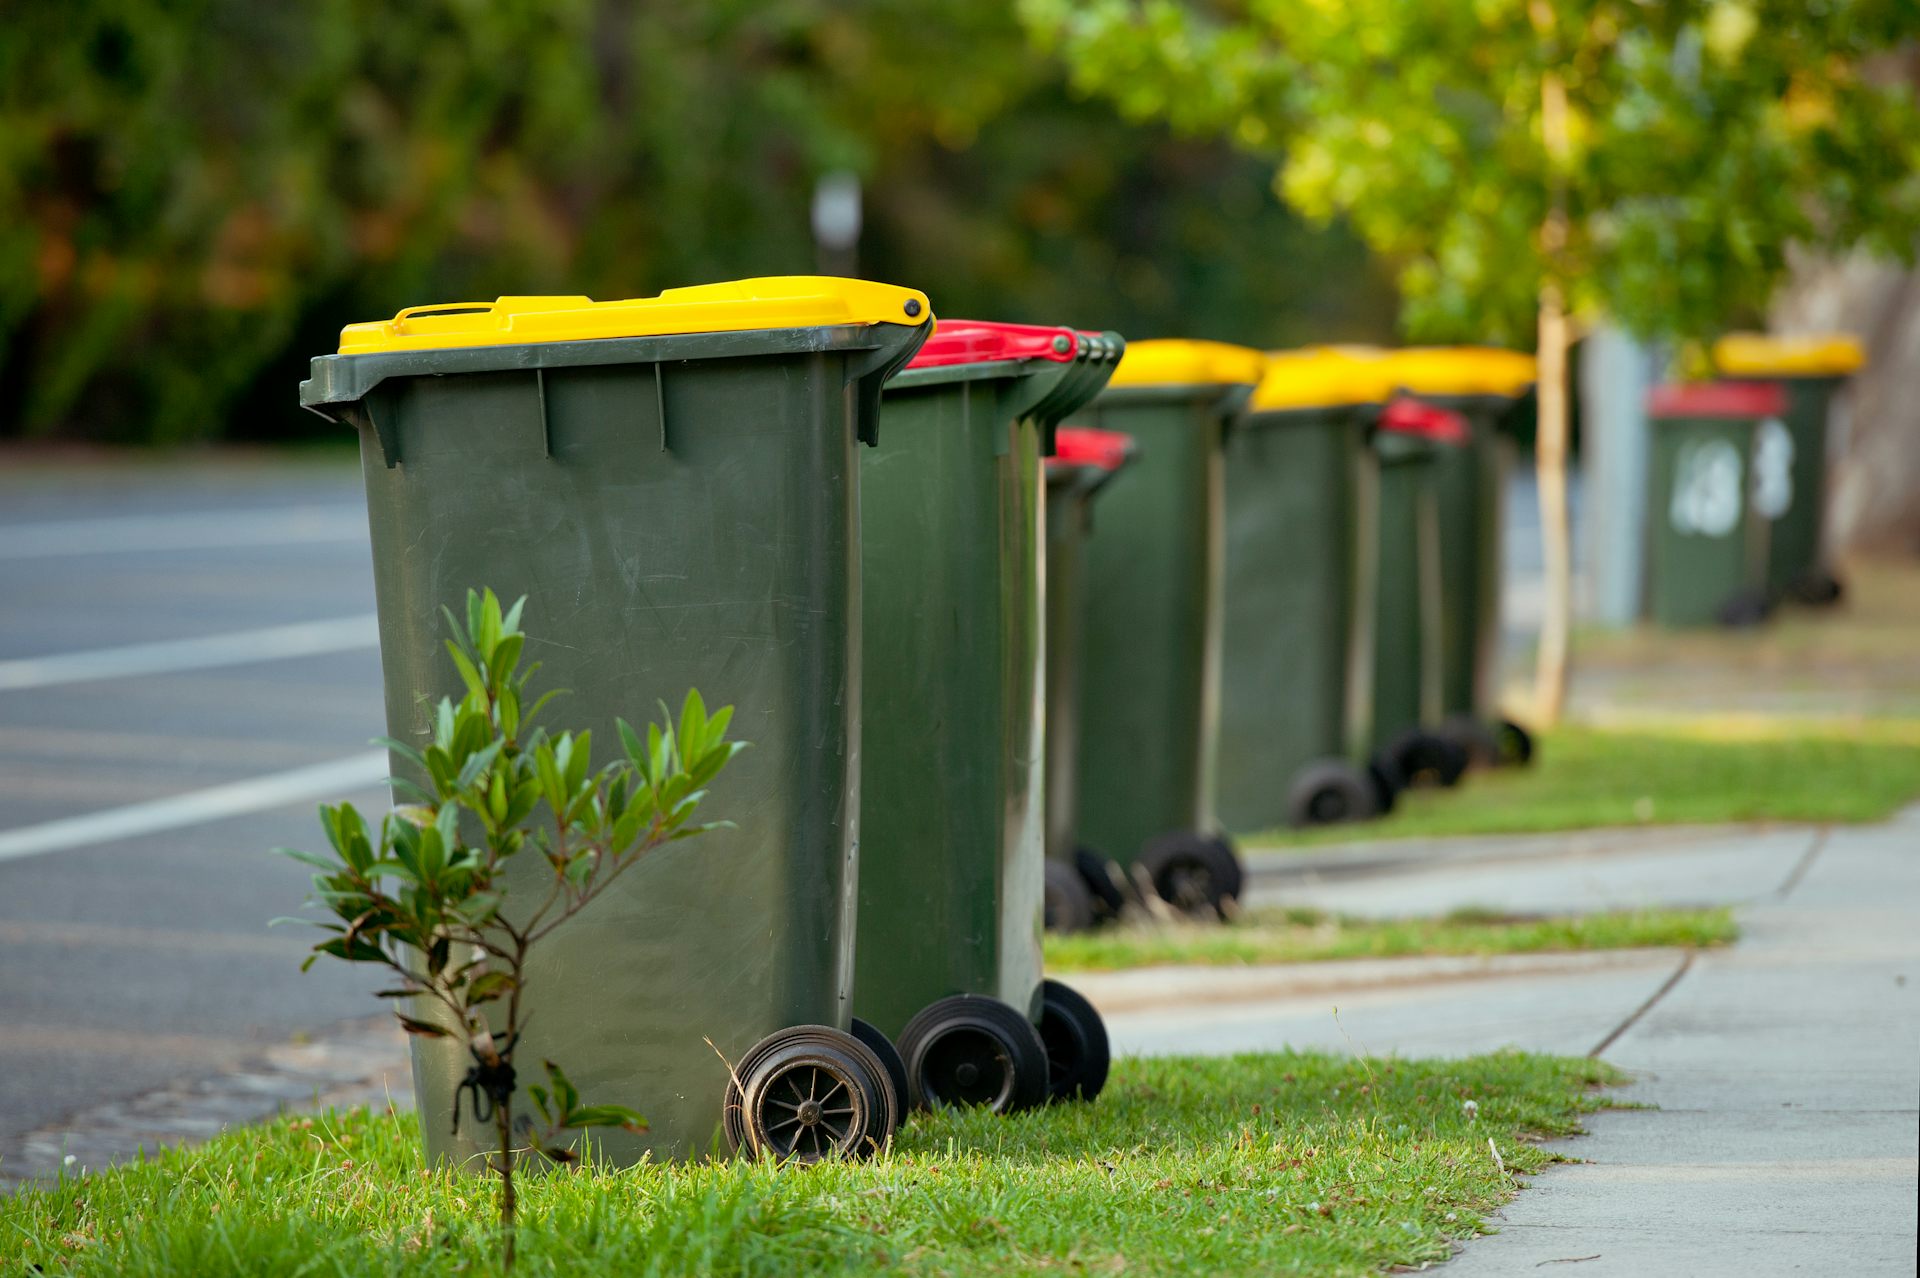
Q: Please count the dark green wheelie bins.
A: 9